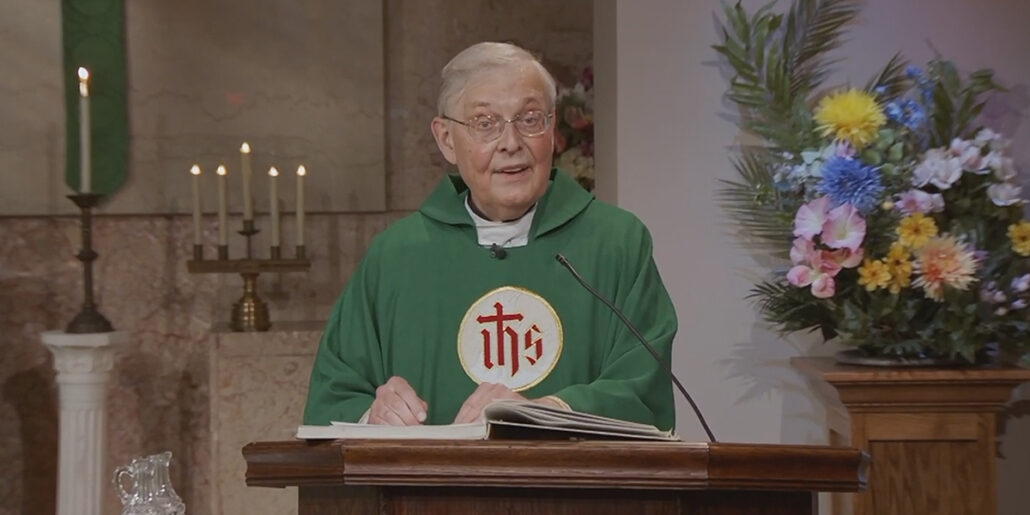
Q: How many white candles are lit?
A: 6